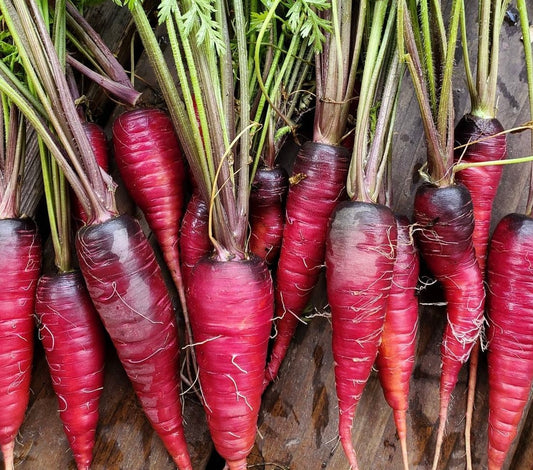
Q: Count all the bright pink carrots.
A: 14